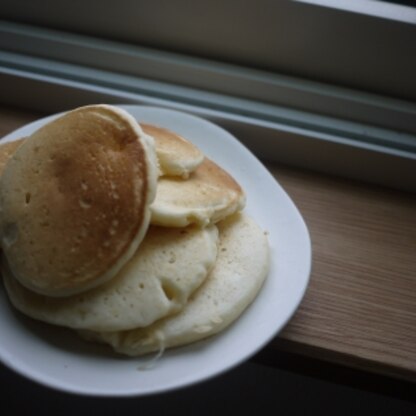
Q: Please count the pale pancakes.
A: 2